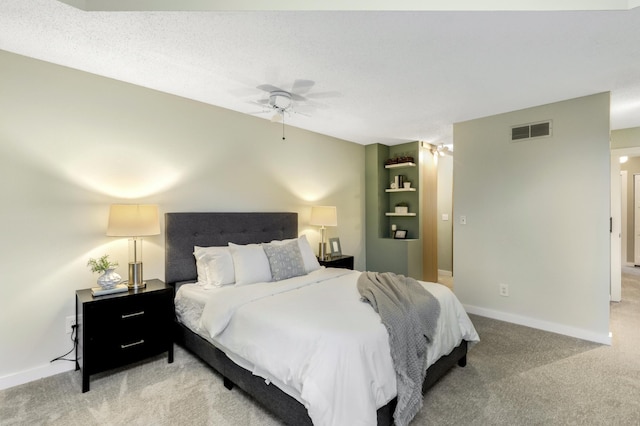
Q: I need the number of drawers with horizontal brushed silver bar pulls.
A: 2